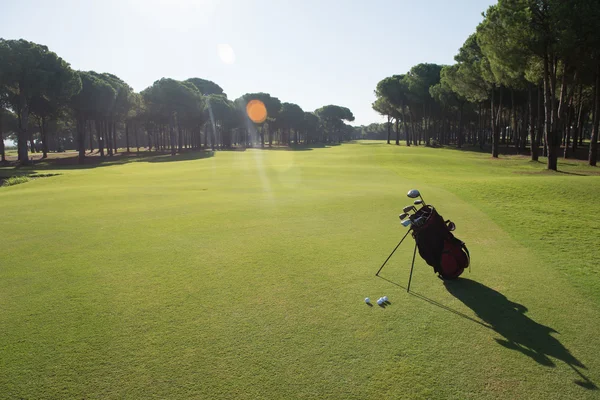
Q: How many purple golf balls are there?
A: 0